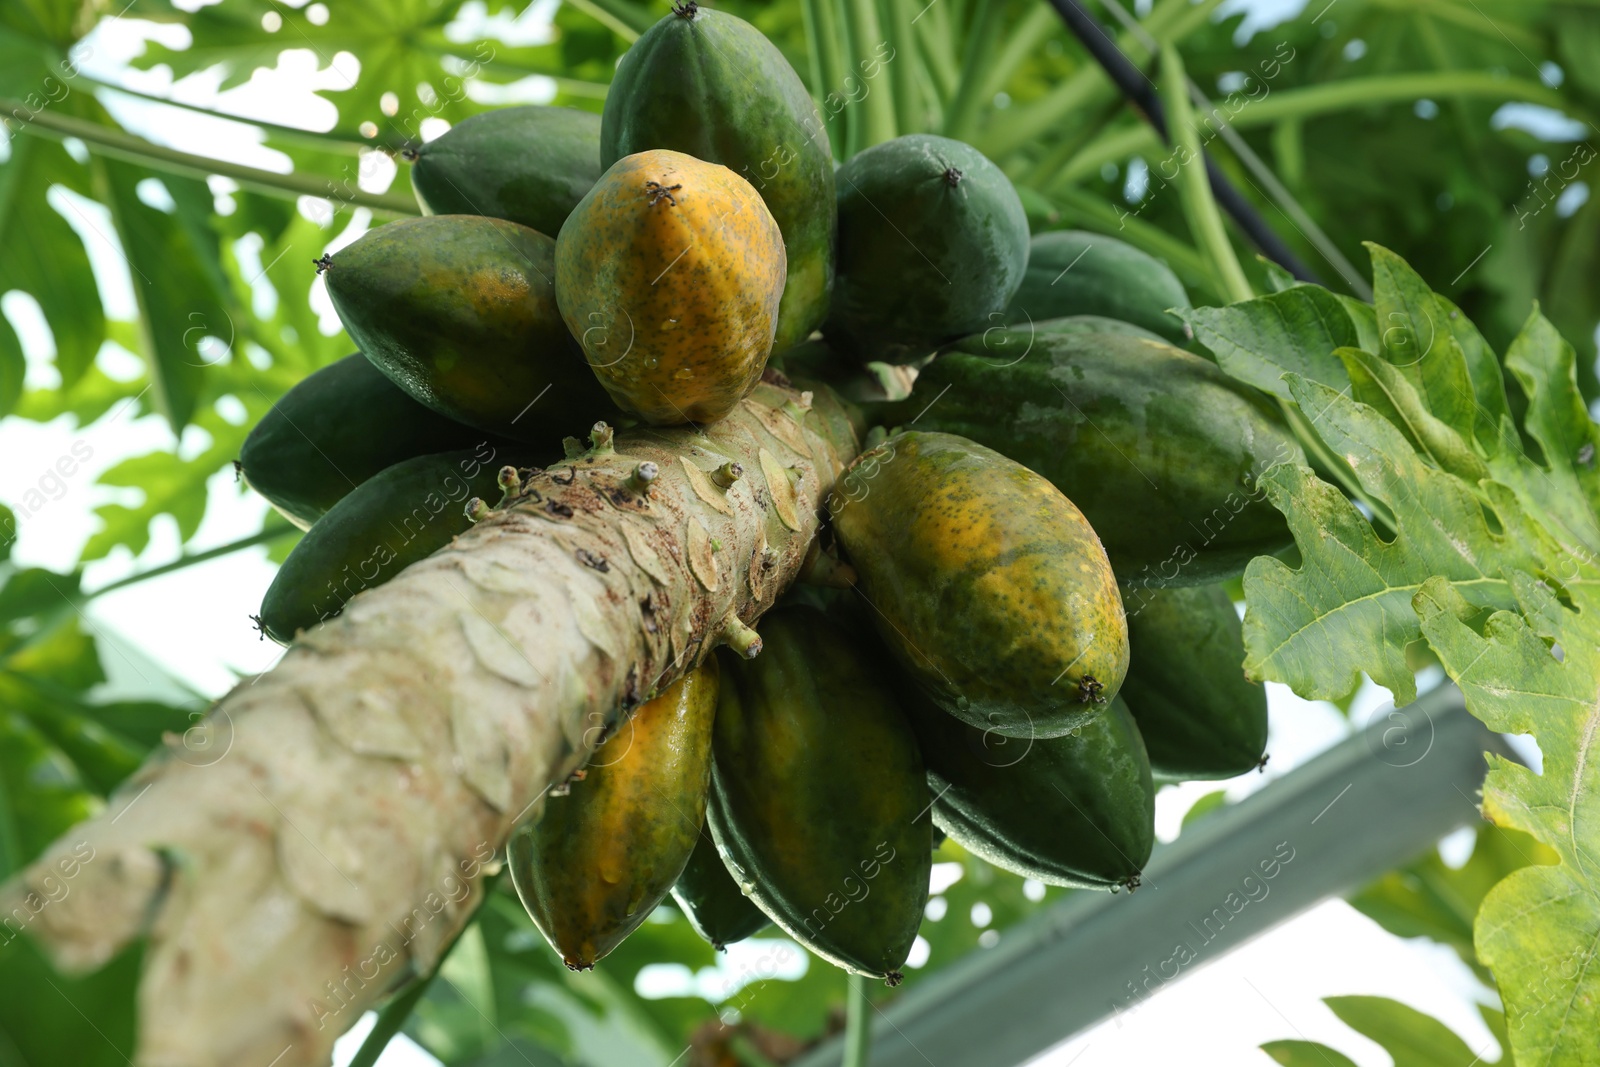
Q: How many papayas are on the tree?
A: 15